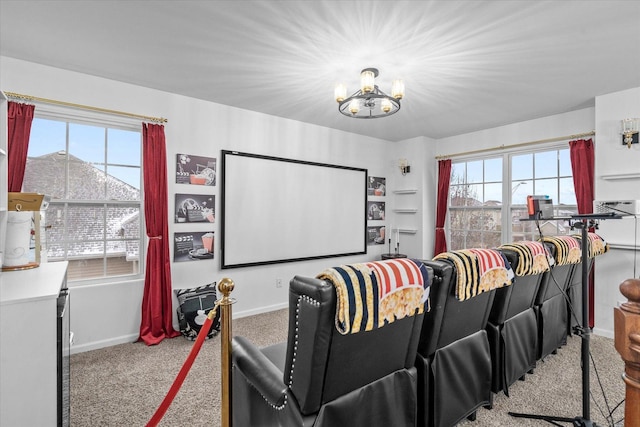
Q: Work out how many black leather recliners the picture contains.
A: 5